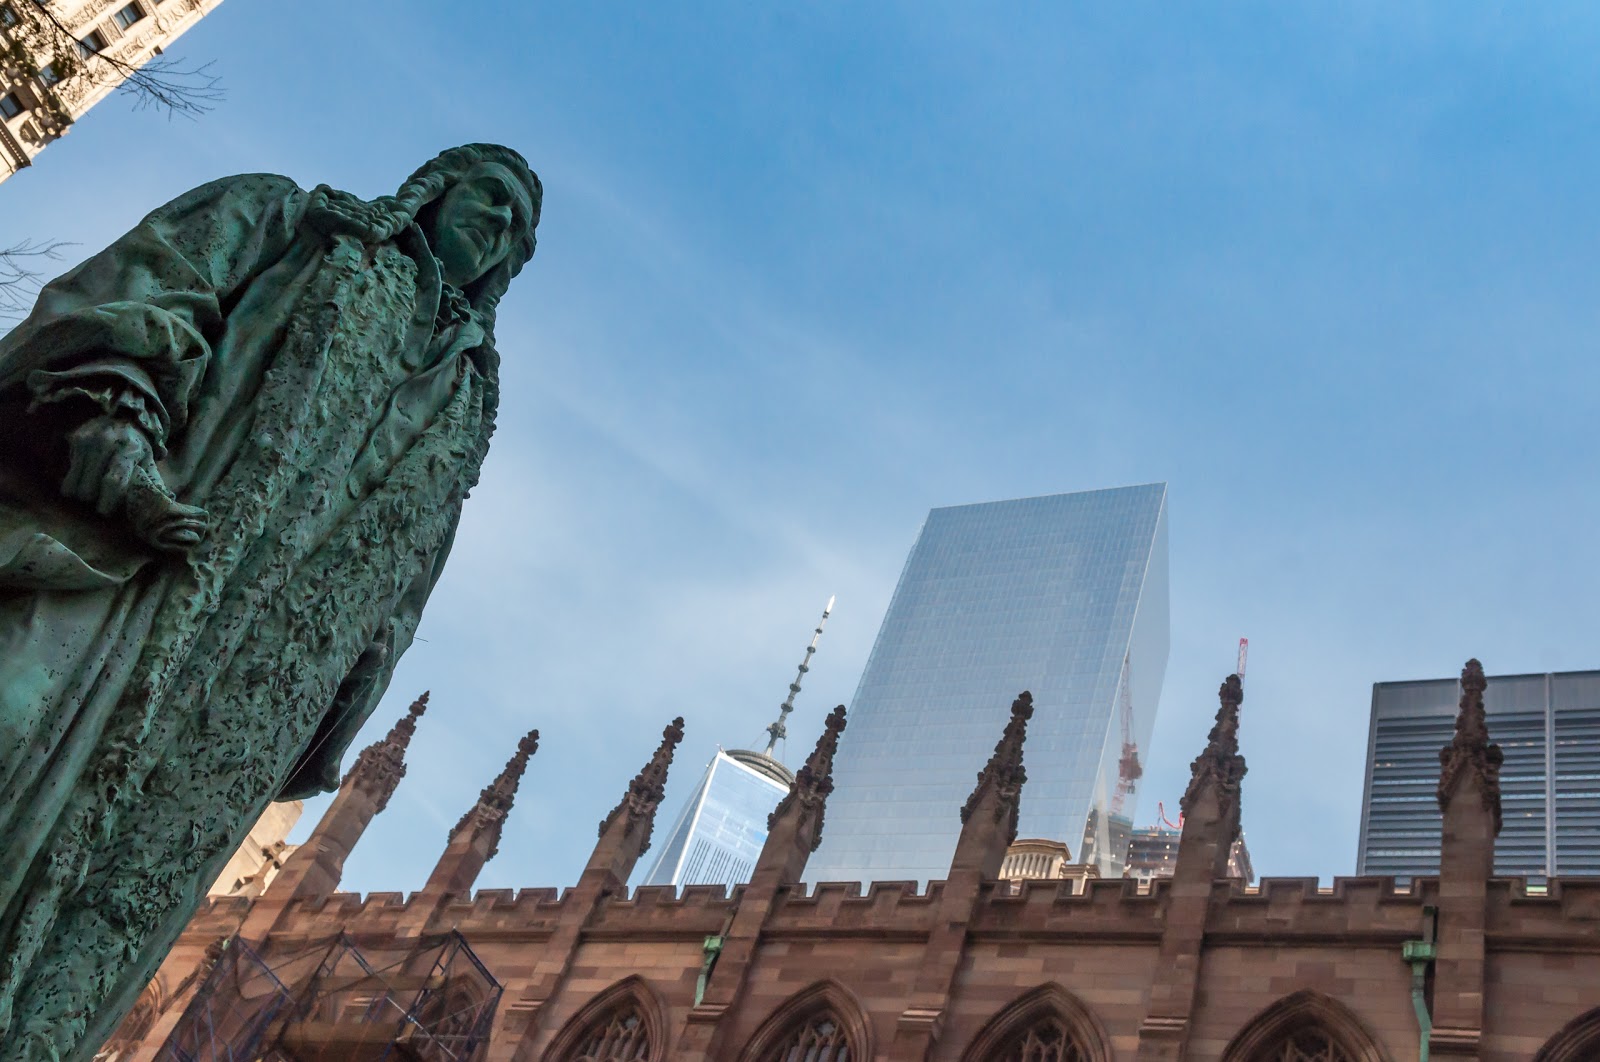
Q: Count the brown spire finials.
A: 7